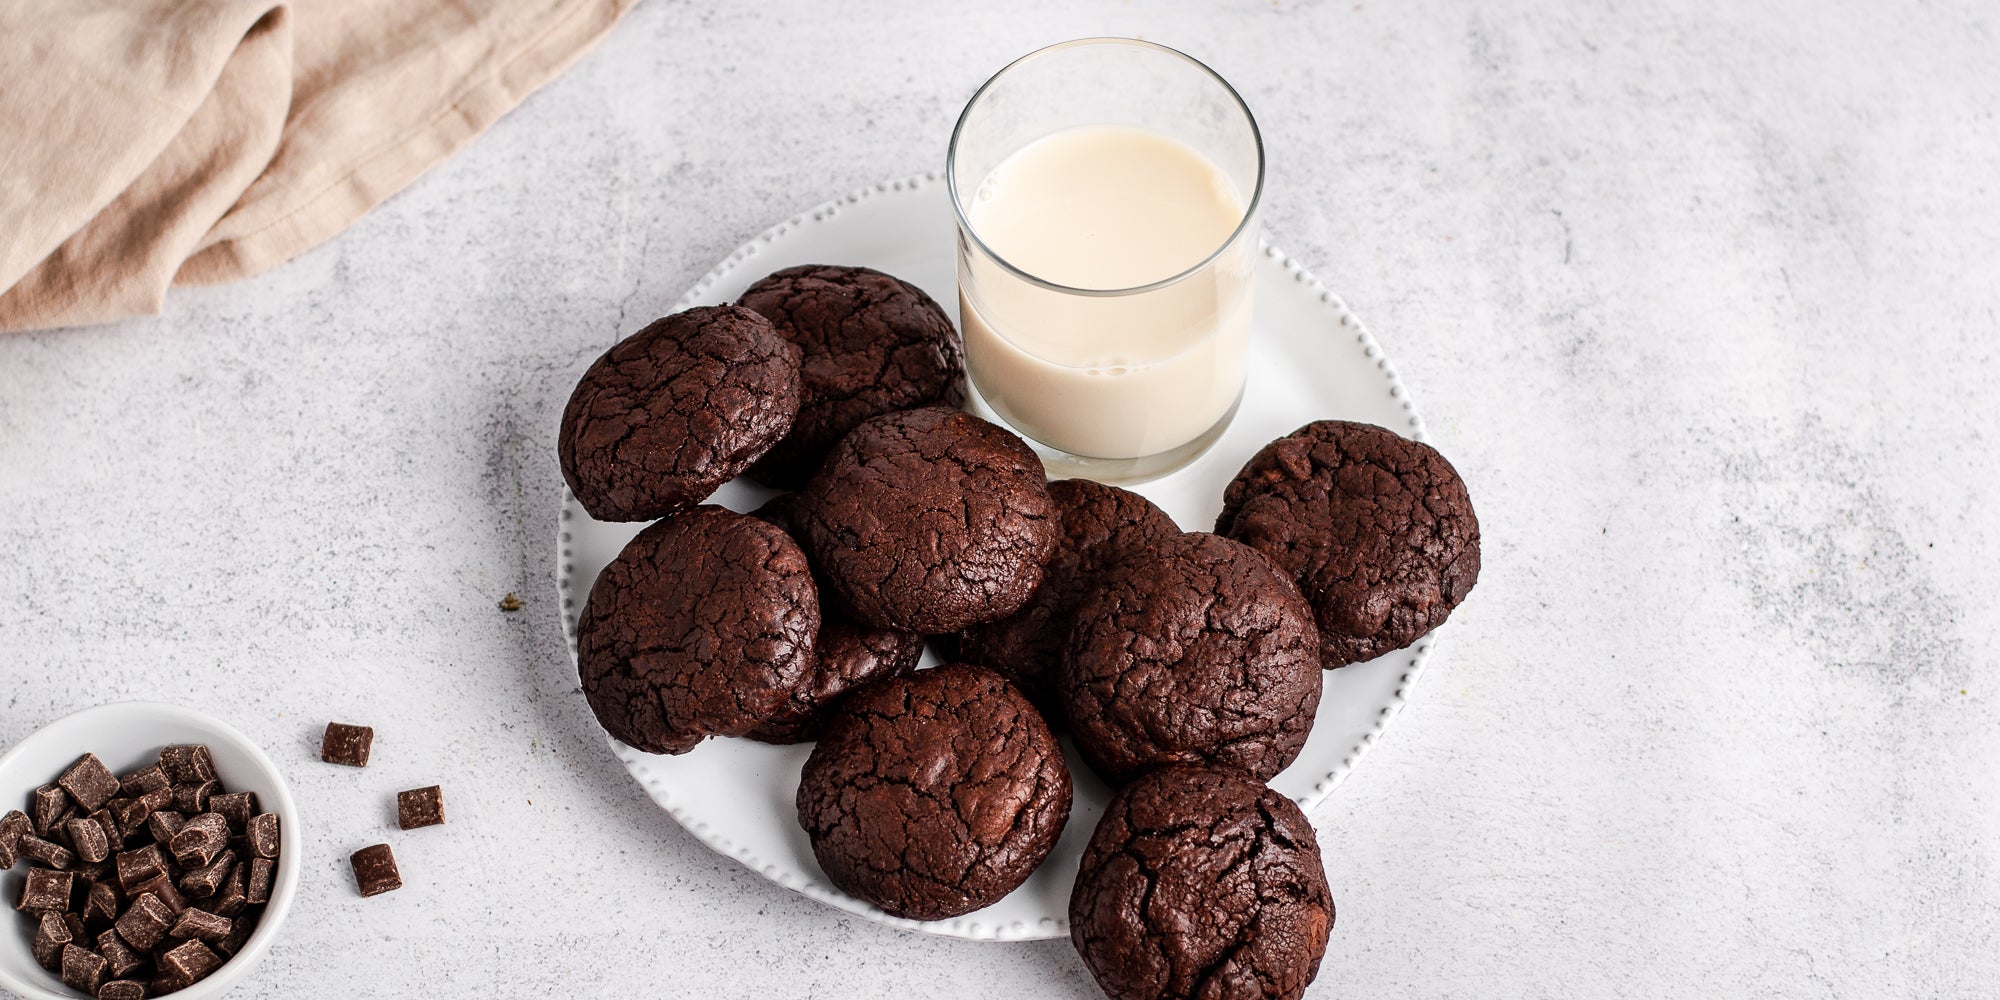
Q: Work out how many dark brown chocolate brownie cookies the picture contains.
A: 10